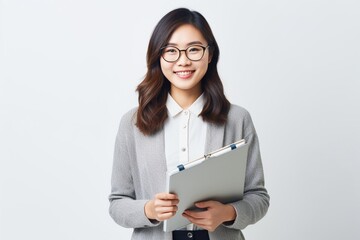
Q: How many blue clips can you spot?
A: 2